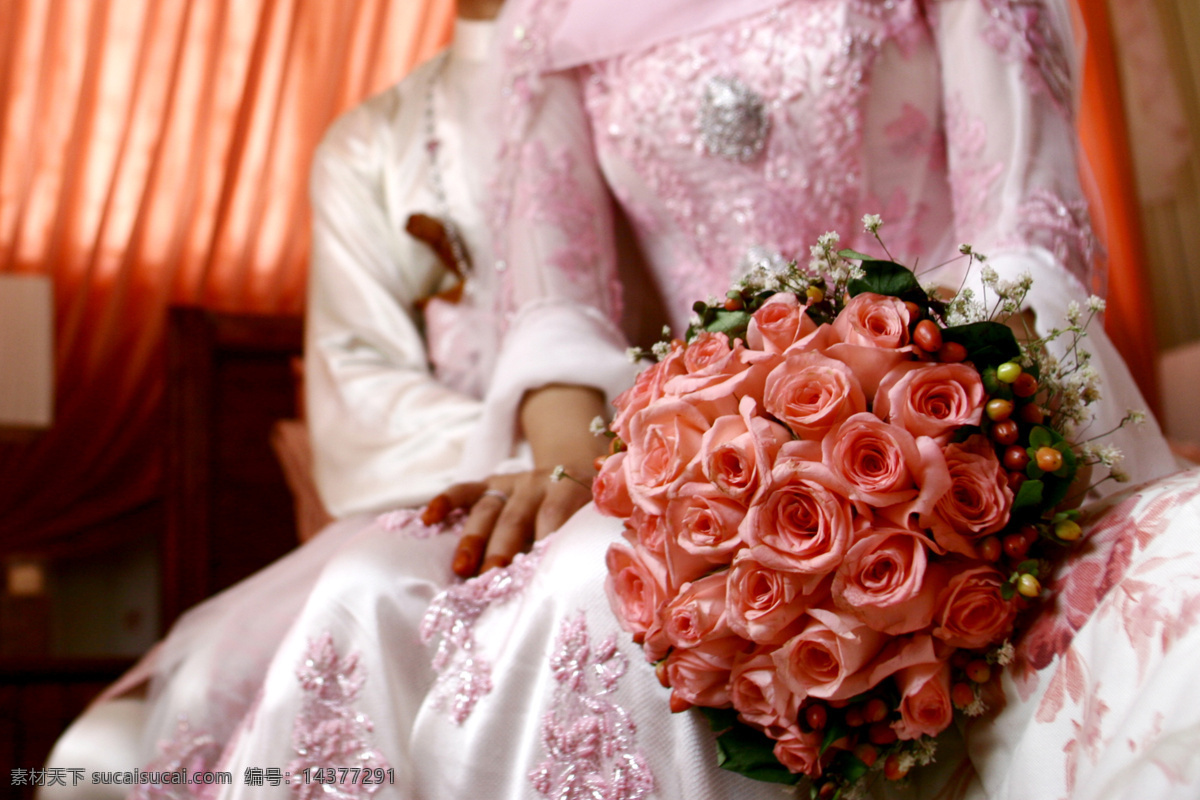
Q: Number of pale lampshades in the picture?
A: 1